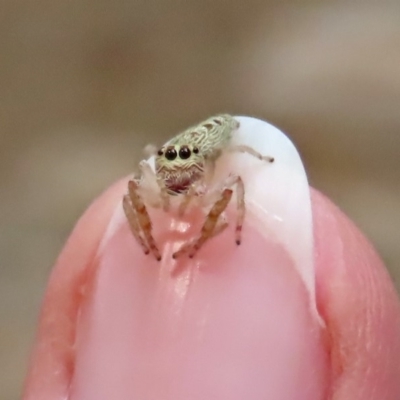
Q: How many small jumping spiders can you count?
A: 1